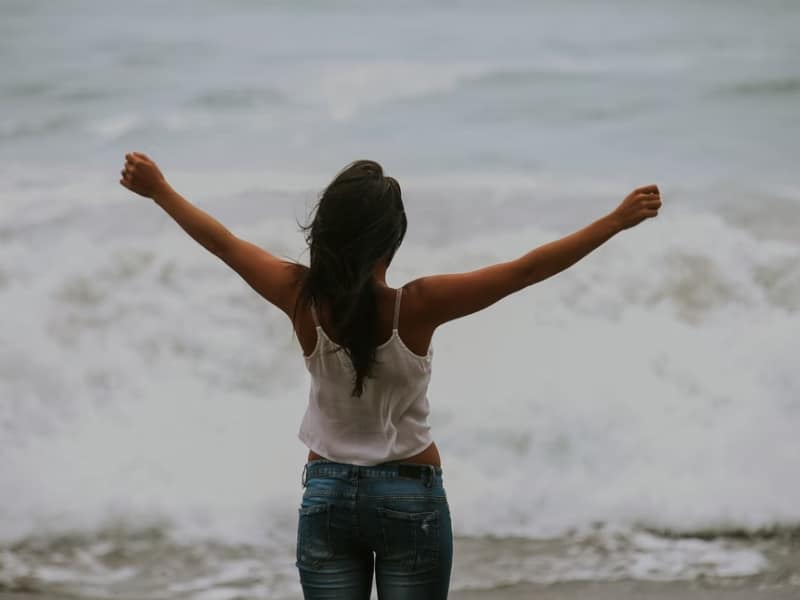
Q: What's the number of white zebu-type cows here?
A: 0